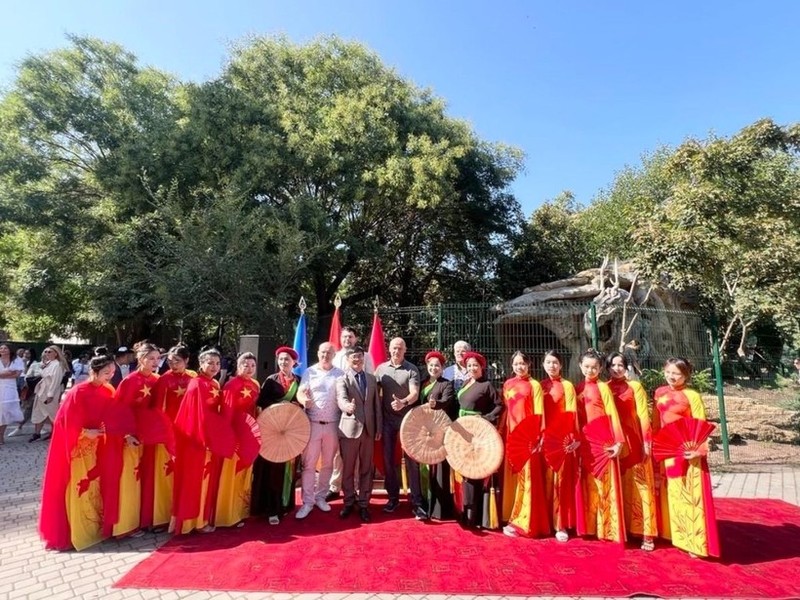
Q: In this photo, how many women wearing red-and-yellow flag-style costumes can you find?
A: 10